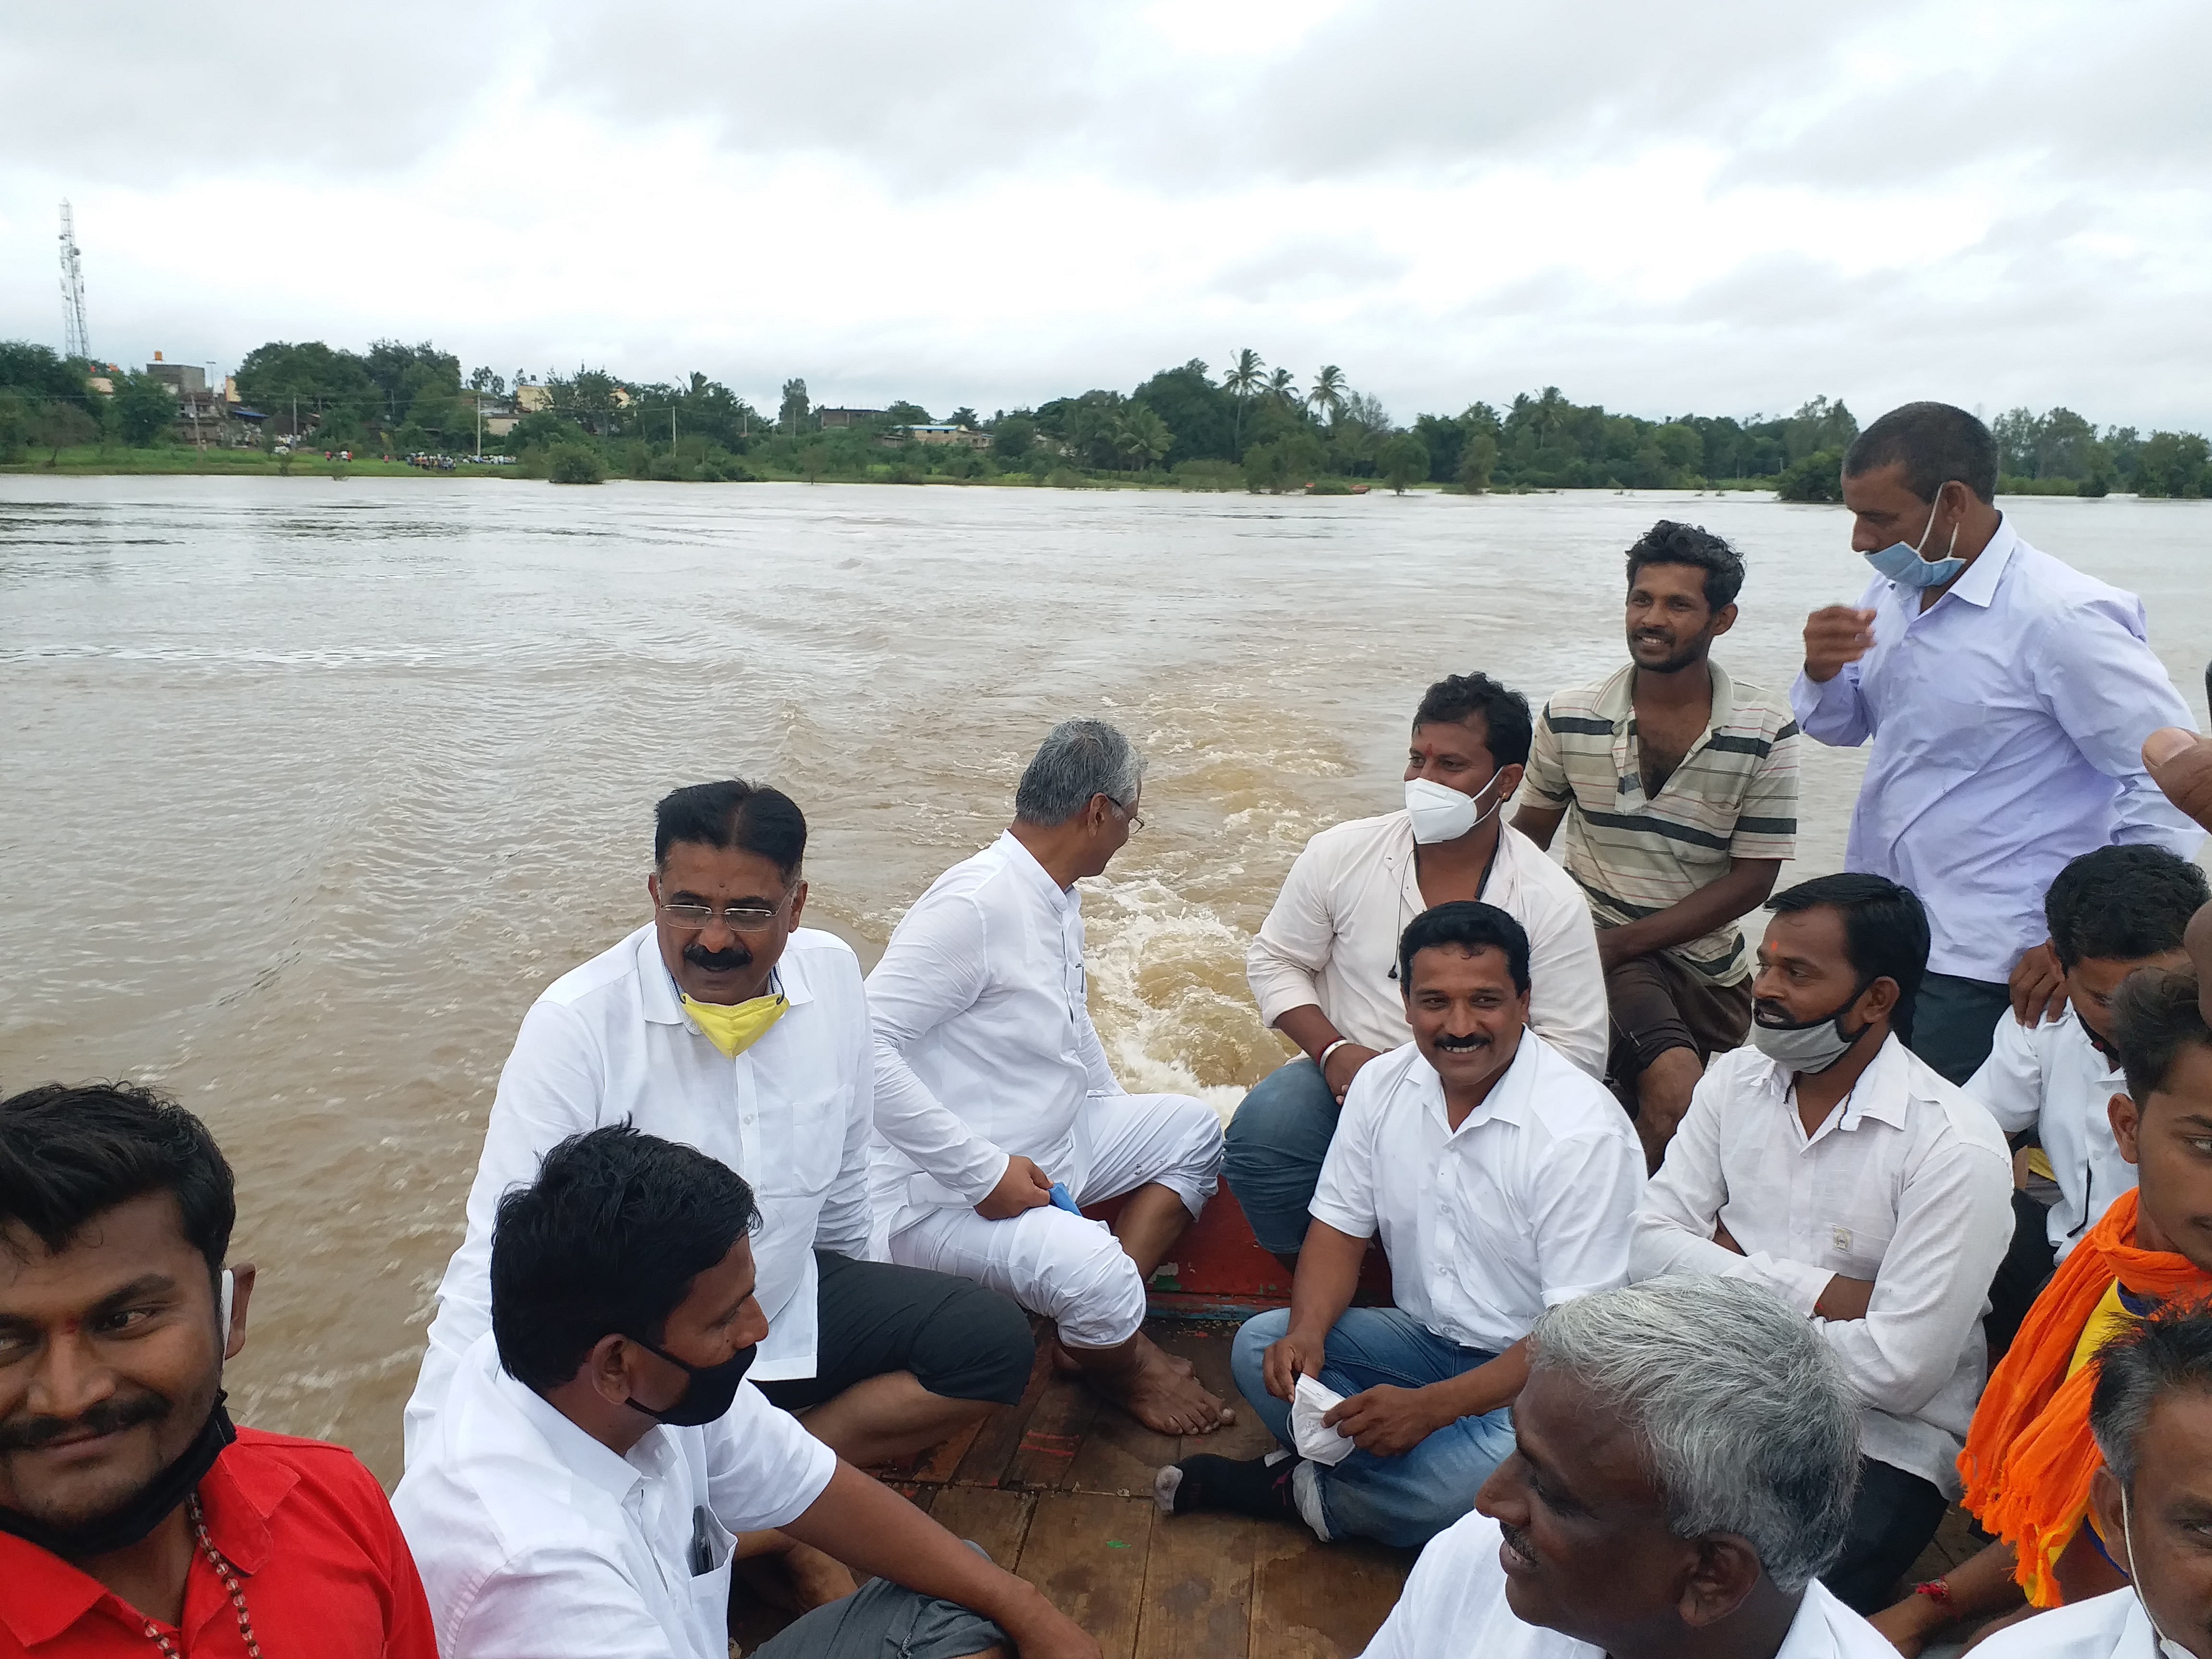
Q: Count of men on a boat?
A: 13